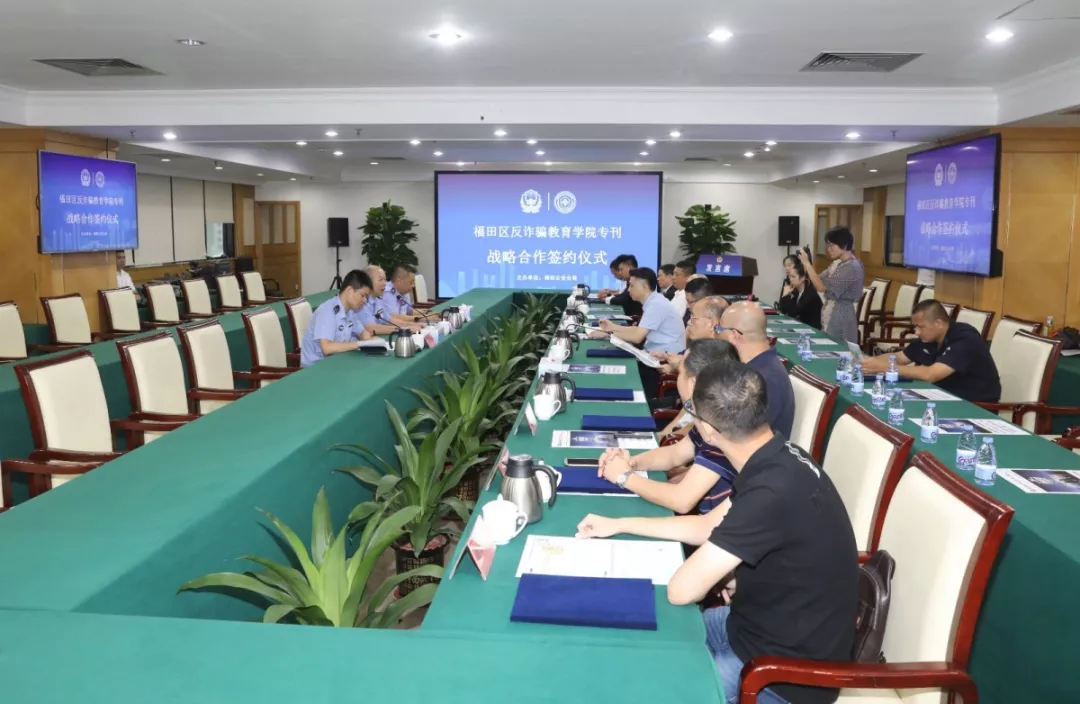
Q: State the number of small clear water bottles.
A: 11